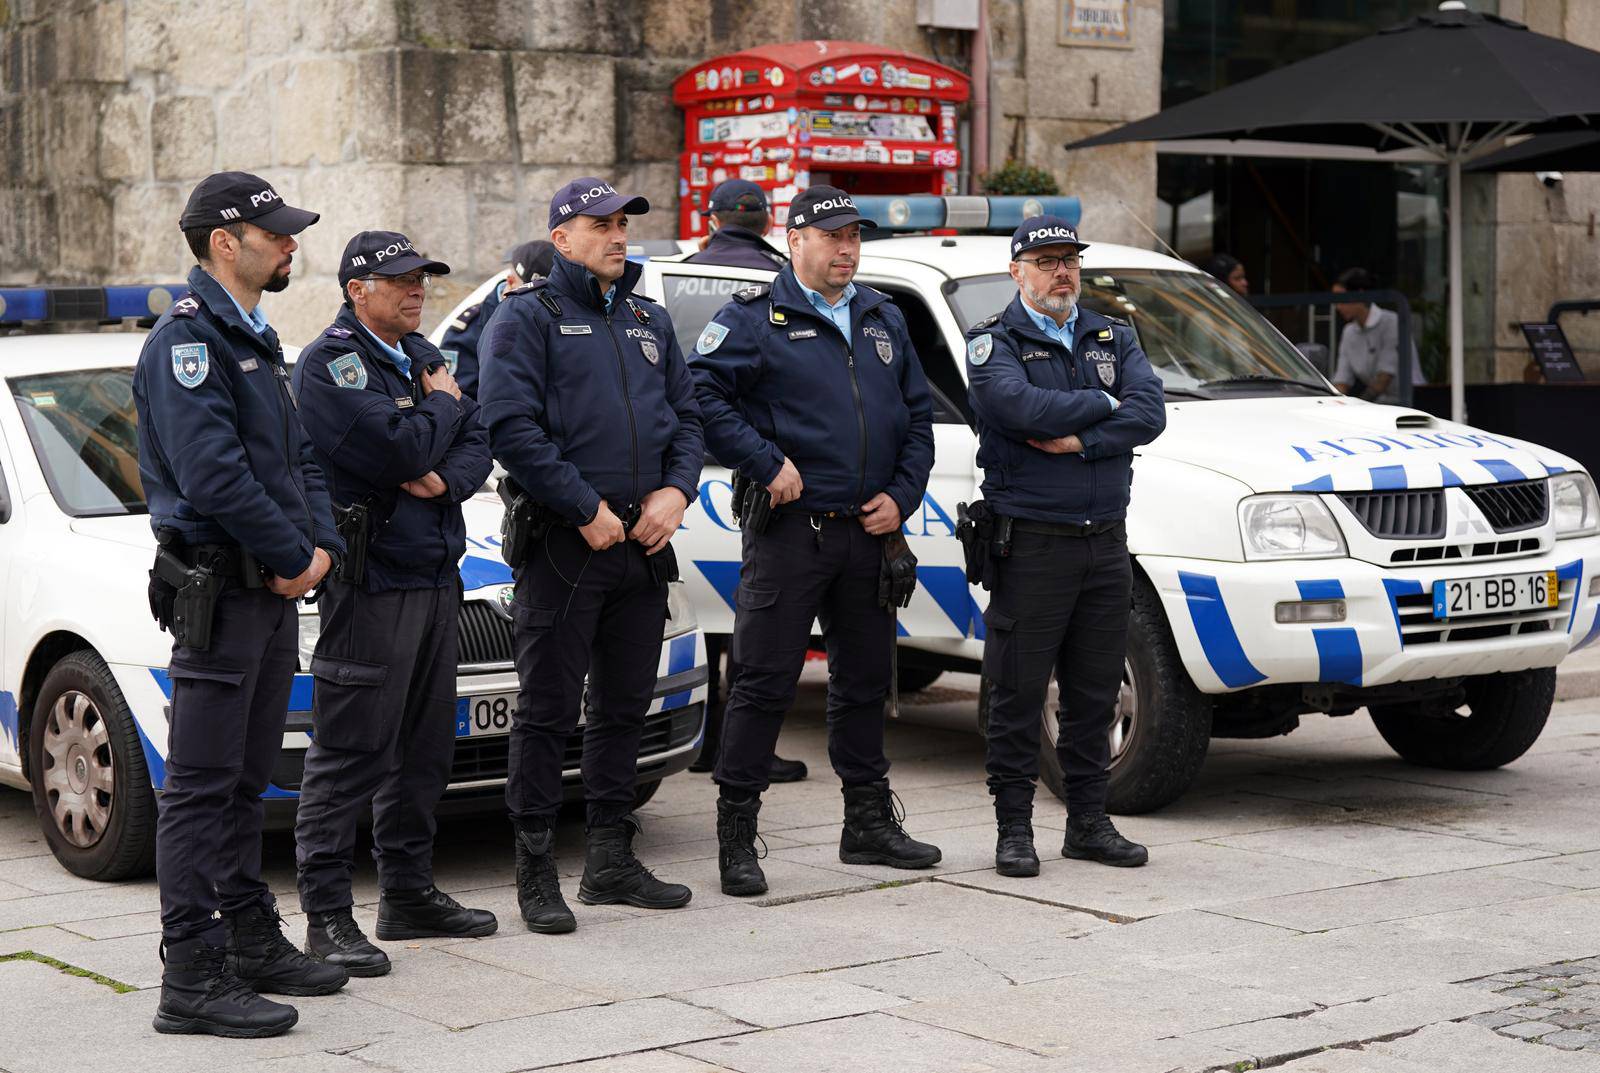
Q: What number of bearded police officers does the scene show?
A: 2